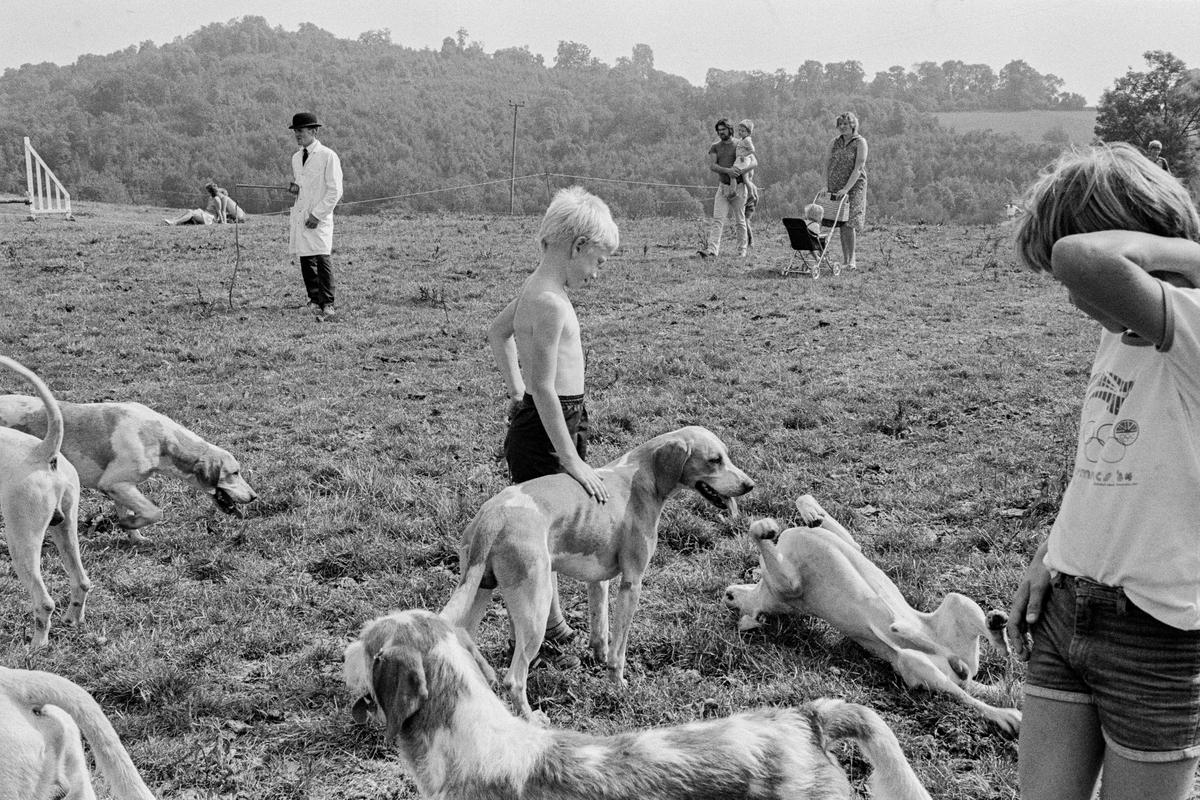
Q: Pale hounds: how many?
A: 6